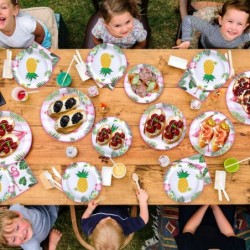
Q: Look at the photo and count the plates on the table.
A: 13